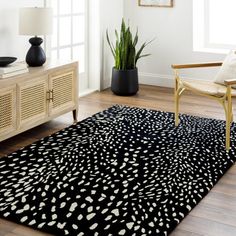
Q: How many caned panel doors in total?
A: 3